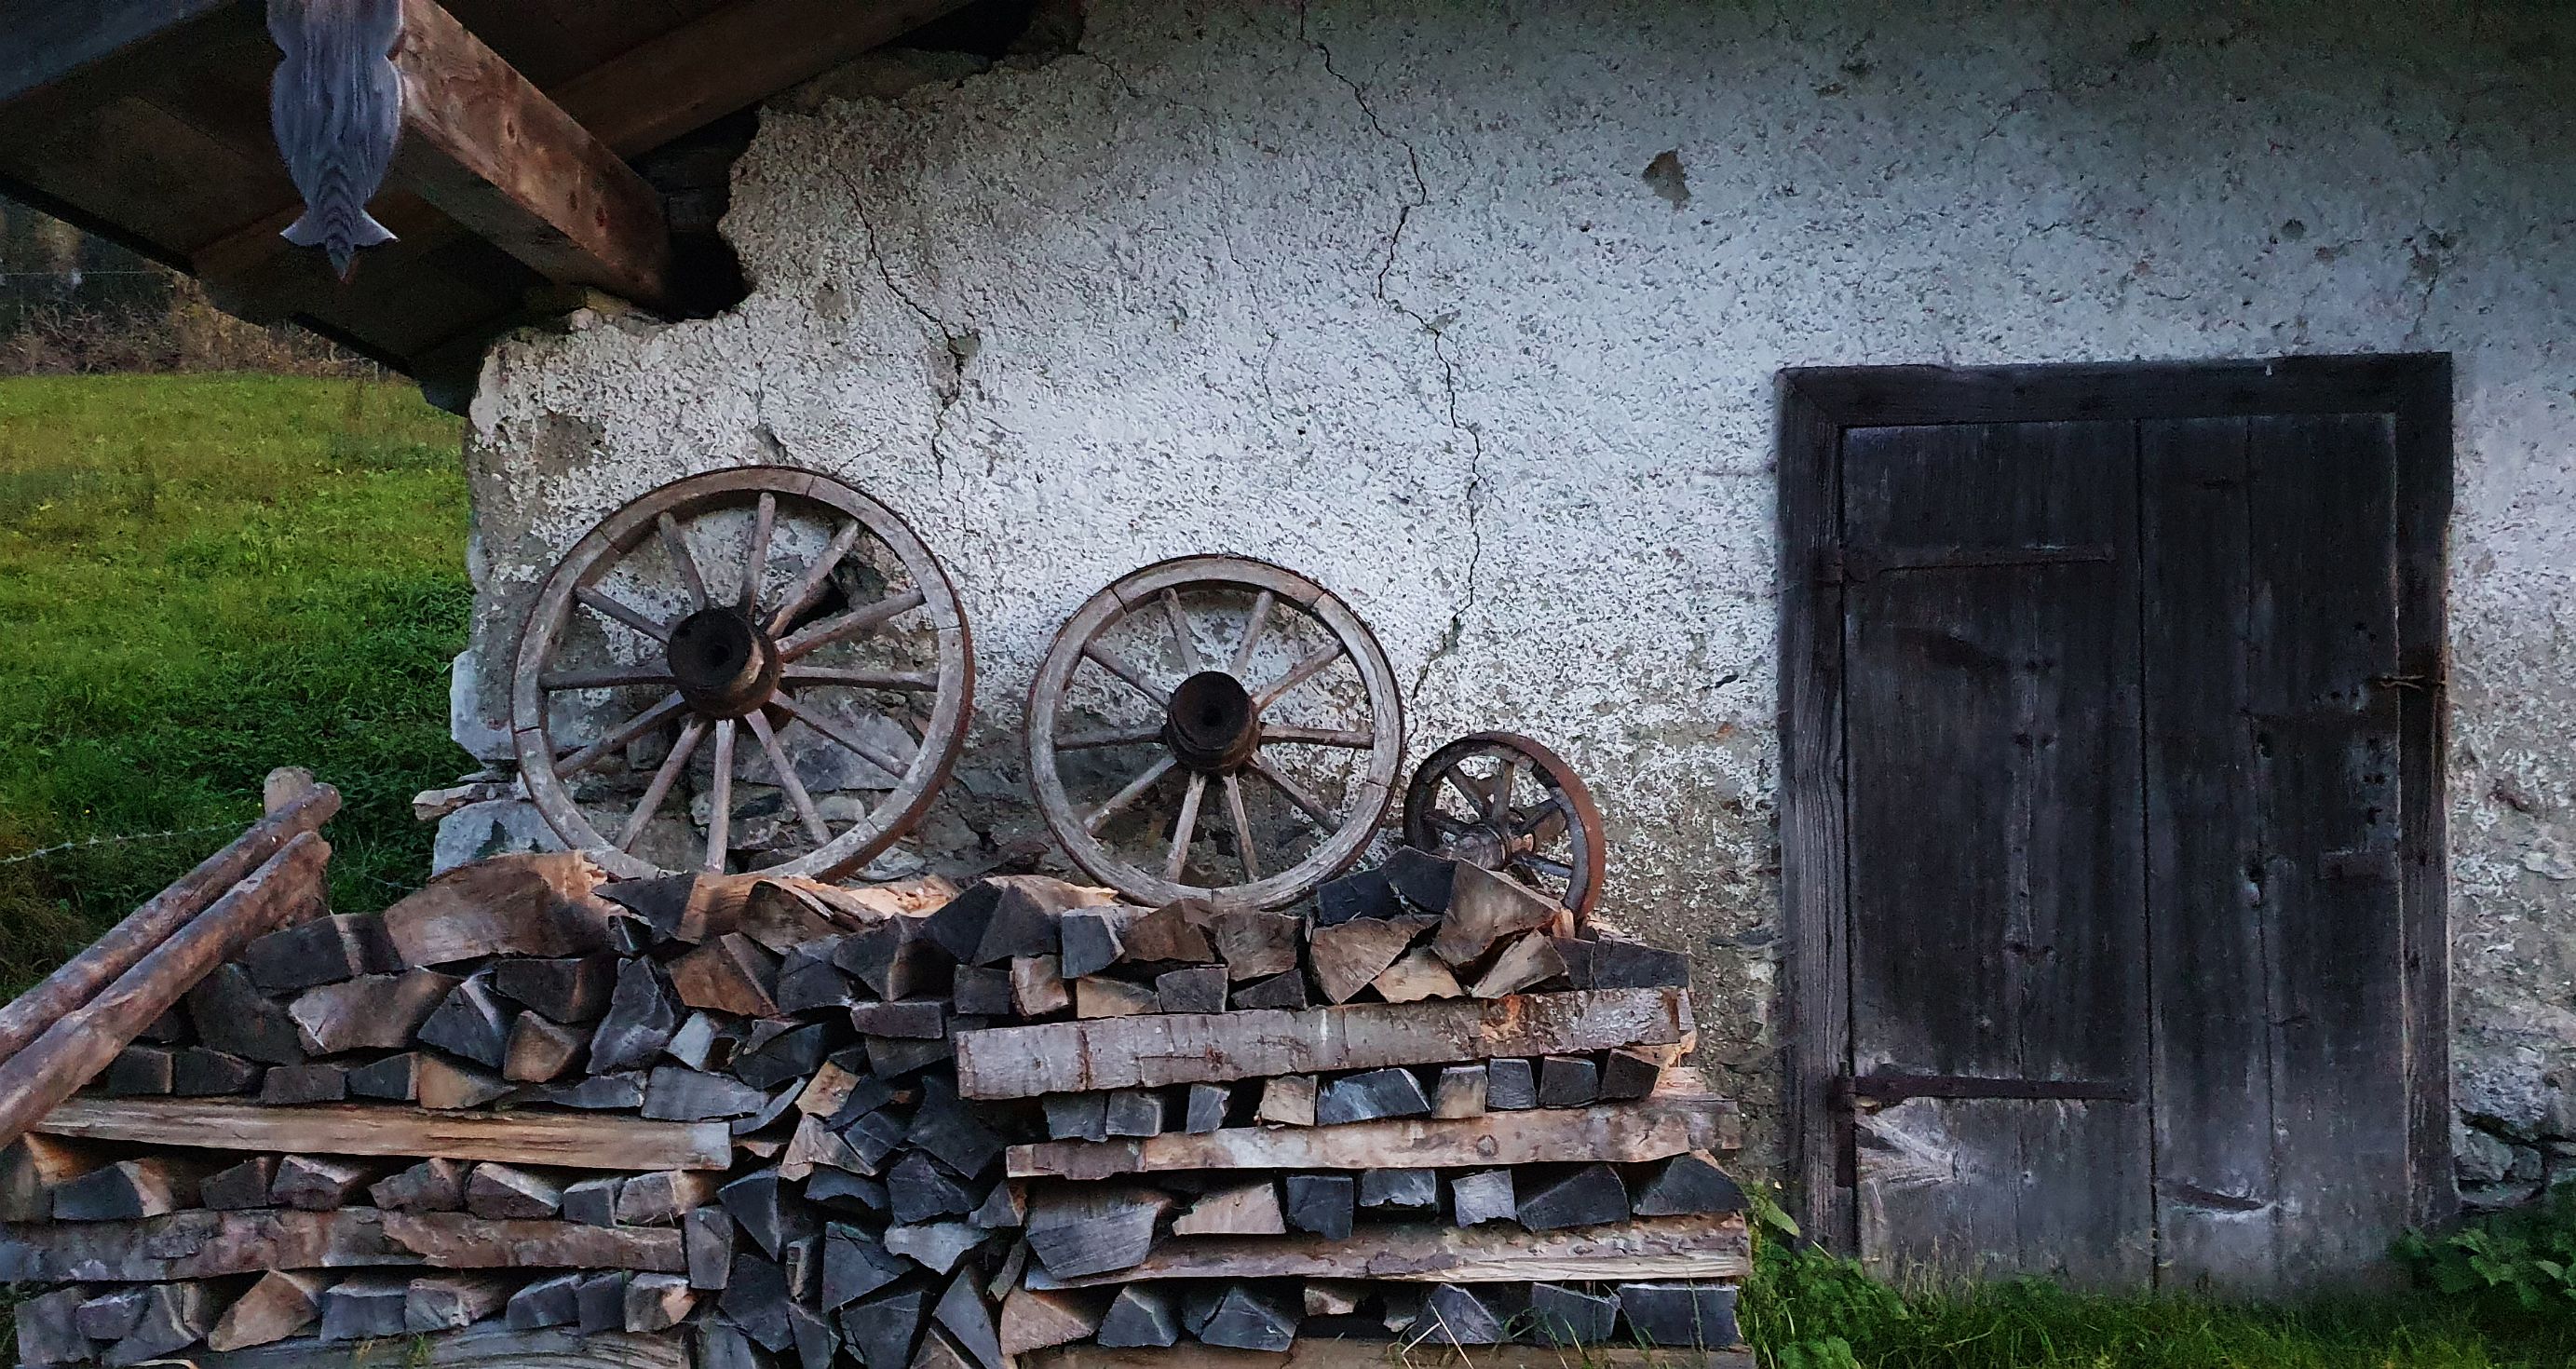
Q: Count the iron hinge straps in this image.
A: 2